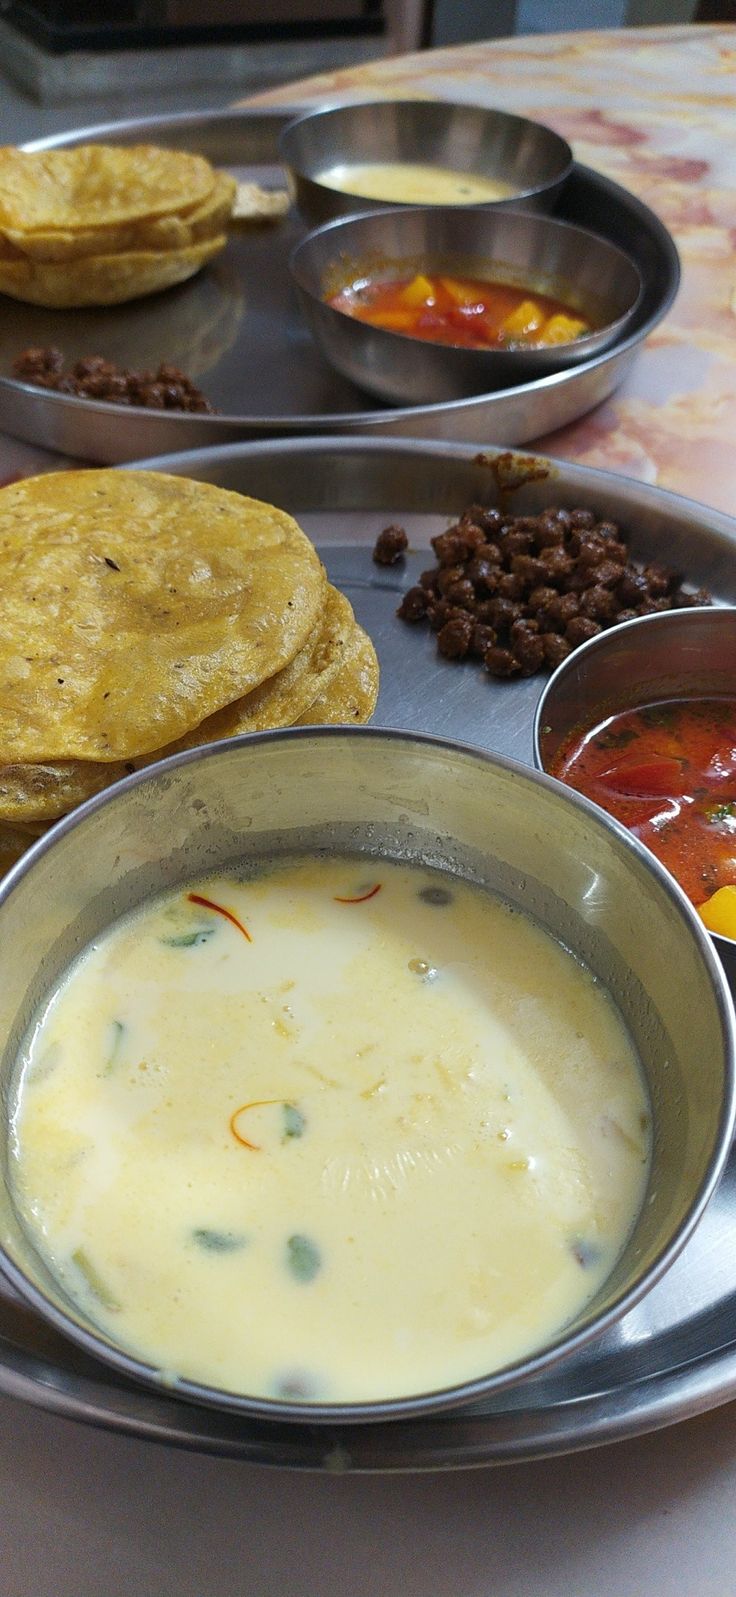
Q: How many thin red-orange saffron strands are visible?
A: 3